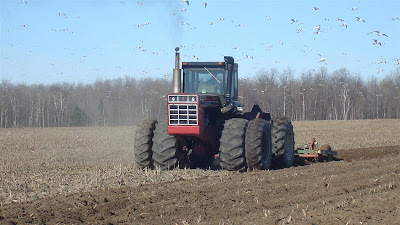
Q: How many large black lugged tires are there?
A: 5